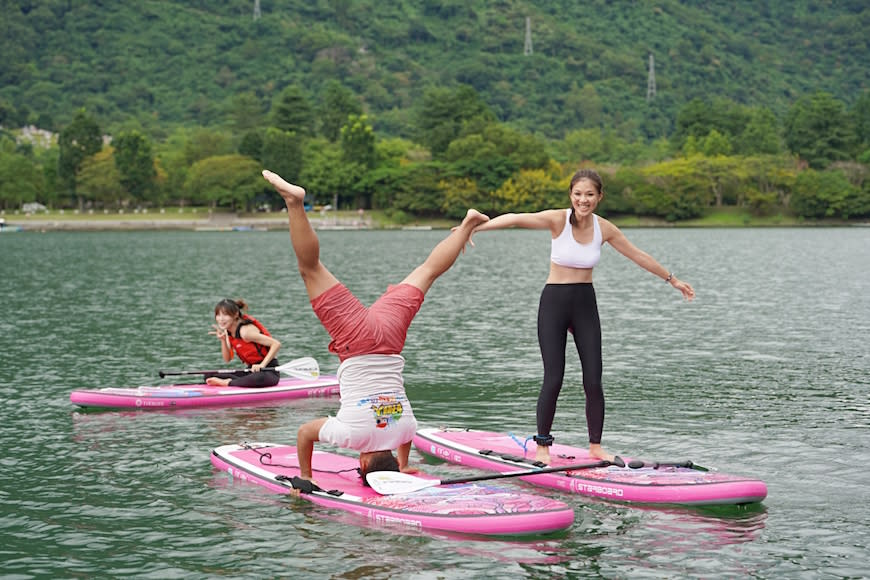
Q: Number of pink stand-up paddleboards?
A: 3